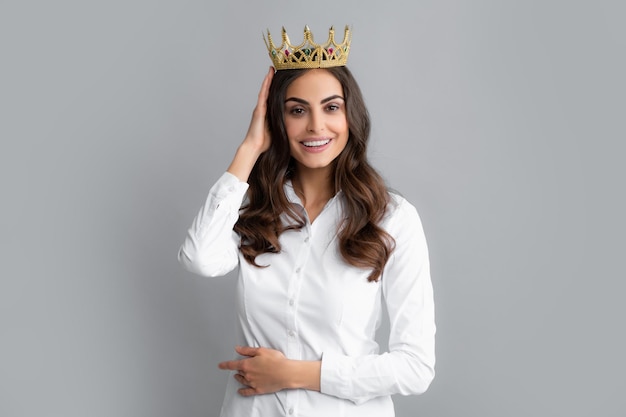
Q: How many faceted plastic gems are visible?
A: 5